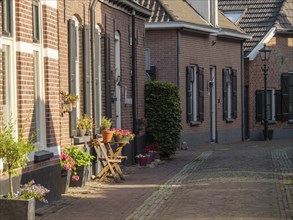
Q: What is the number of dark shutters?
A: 11